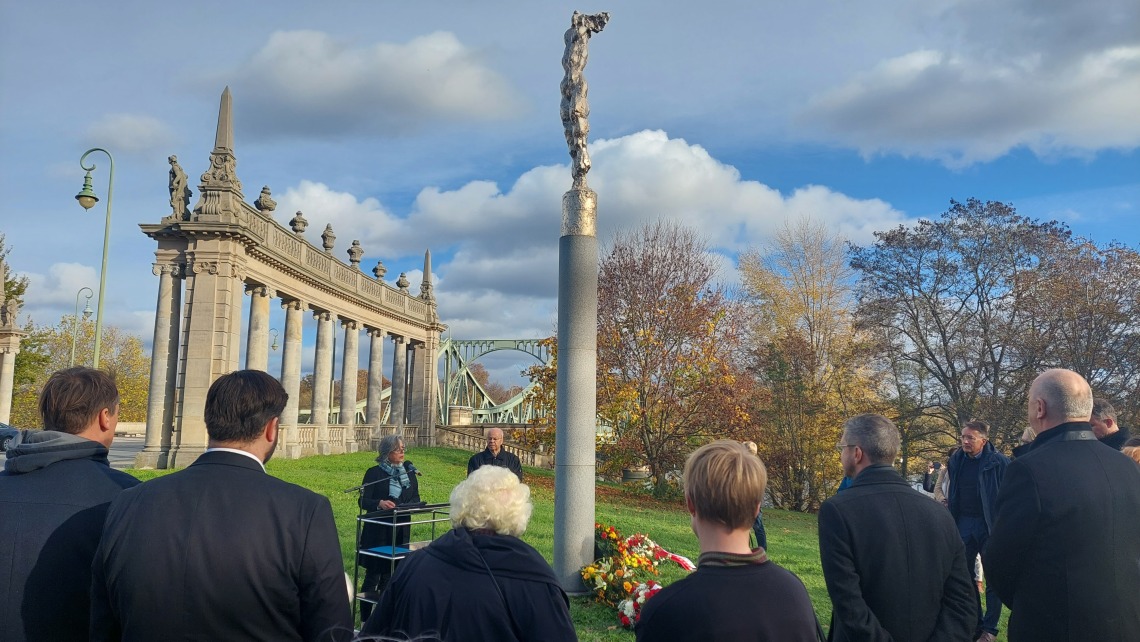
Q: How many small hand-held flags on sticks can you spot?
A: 0